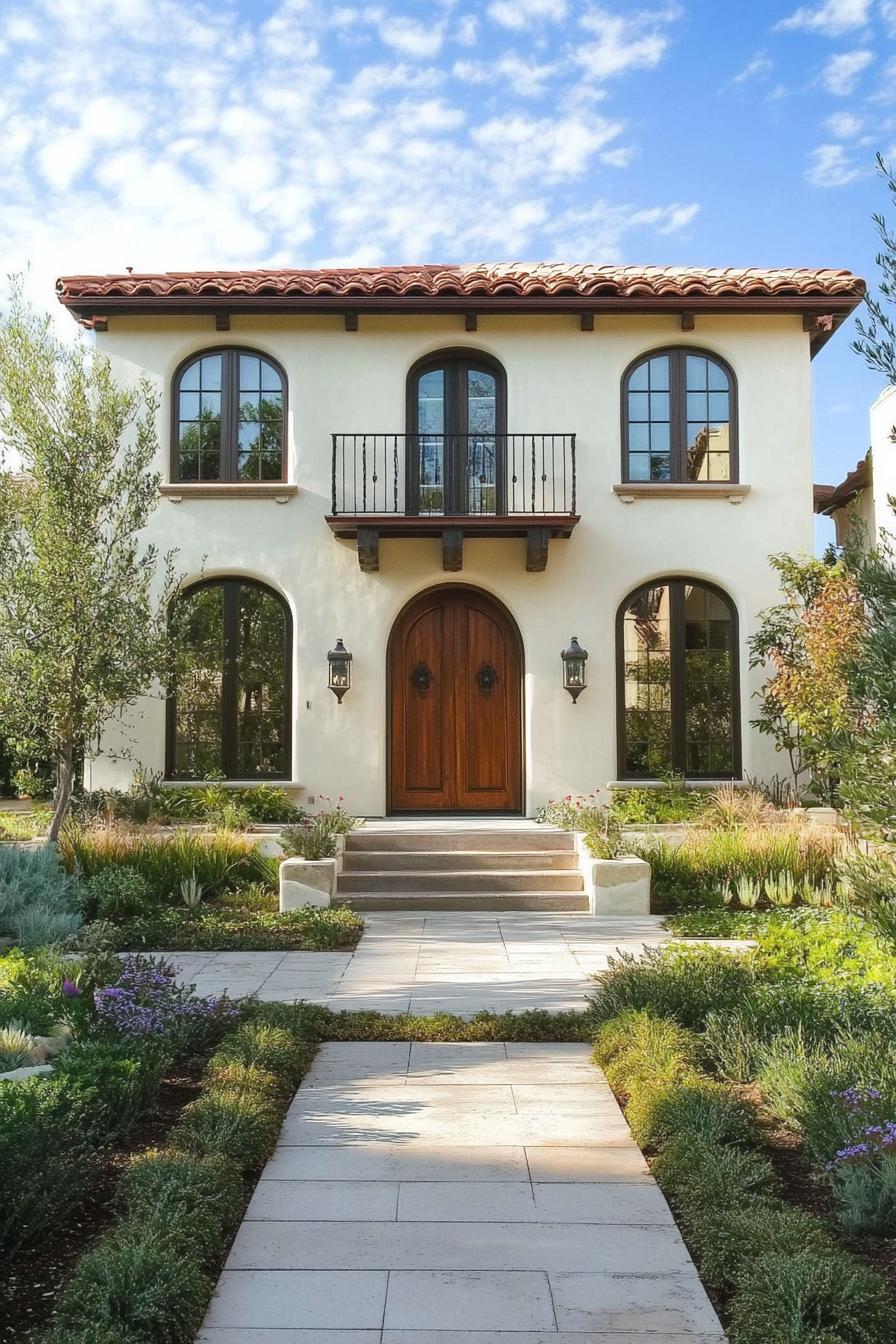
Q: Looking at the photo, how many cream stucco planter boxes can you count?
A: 2